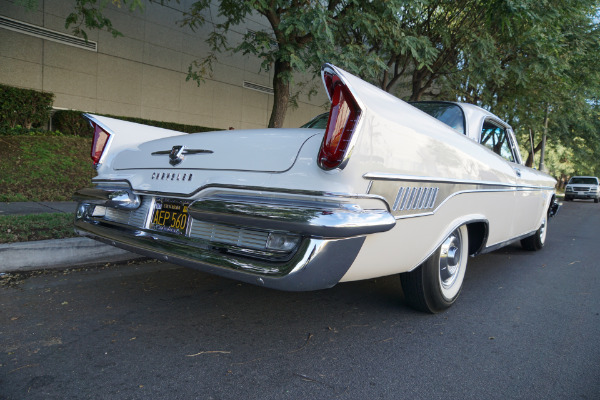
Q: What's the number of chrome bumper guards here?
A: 2